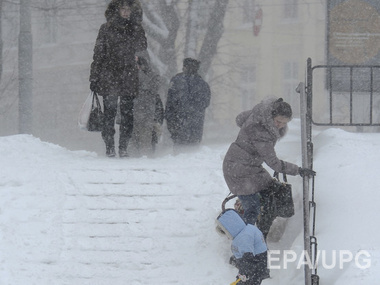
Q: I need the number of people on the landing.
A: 3